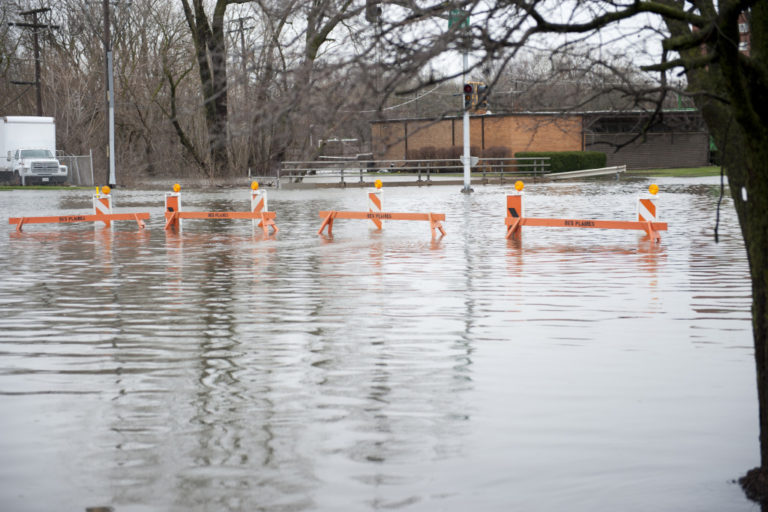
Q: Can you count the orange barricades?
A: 4